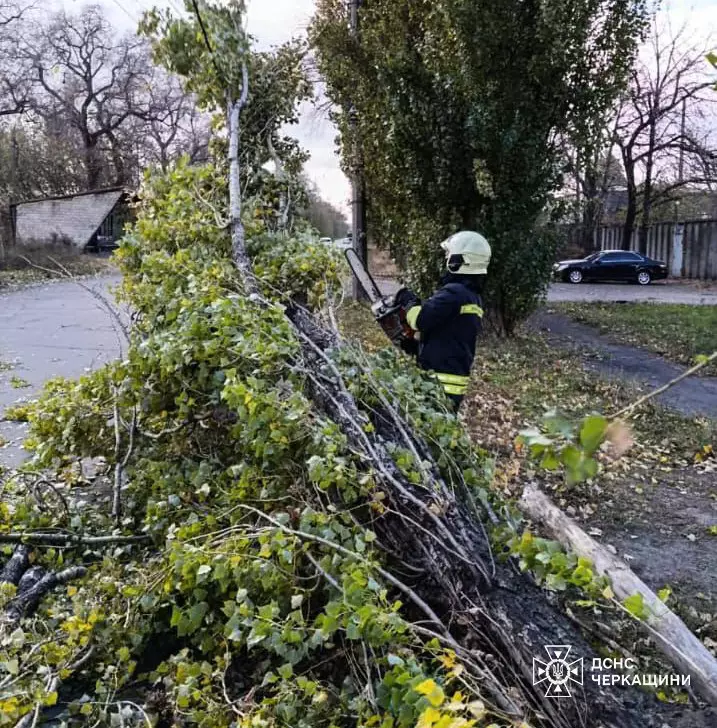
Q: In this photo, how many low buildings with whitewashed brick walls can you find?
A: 1